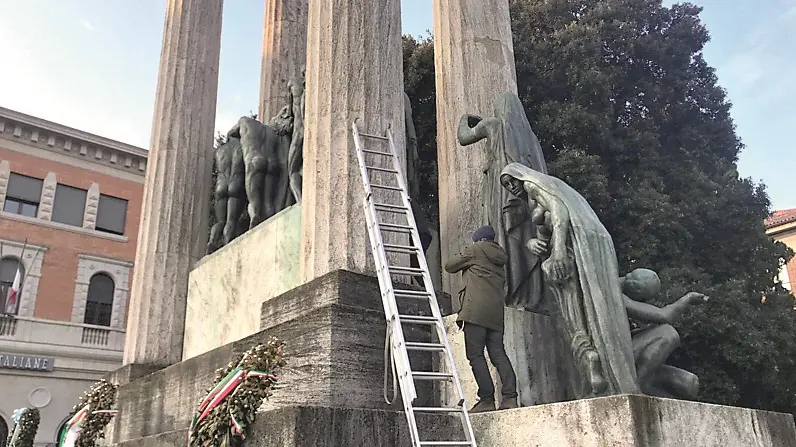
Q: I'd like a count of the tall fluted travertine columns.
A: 4